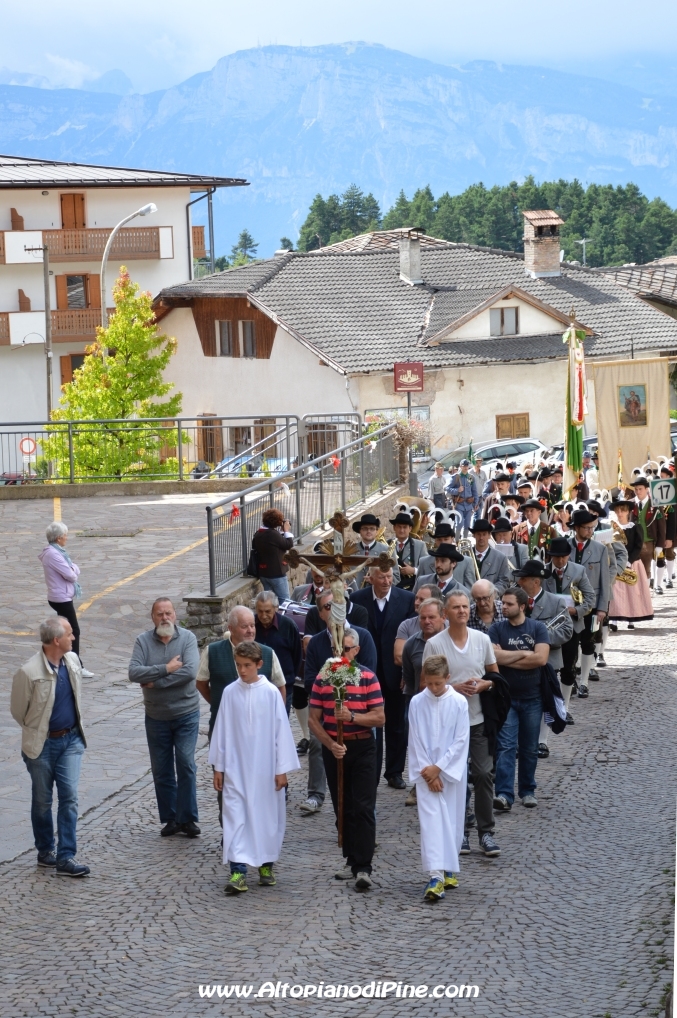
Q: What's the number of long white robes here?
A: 2